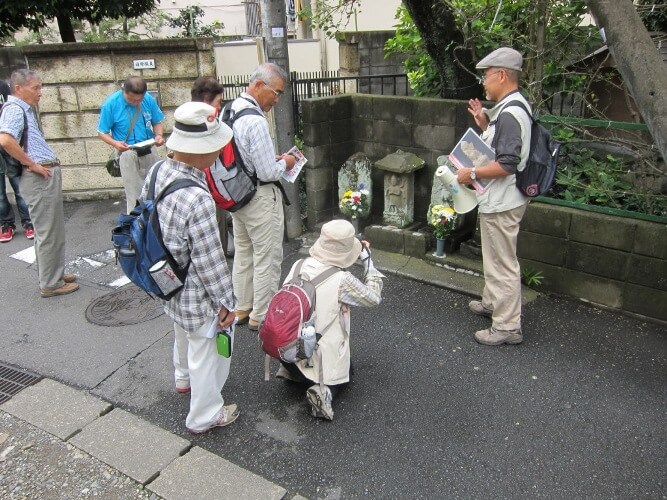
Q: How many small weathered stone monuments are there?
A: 3